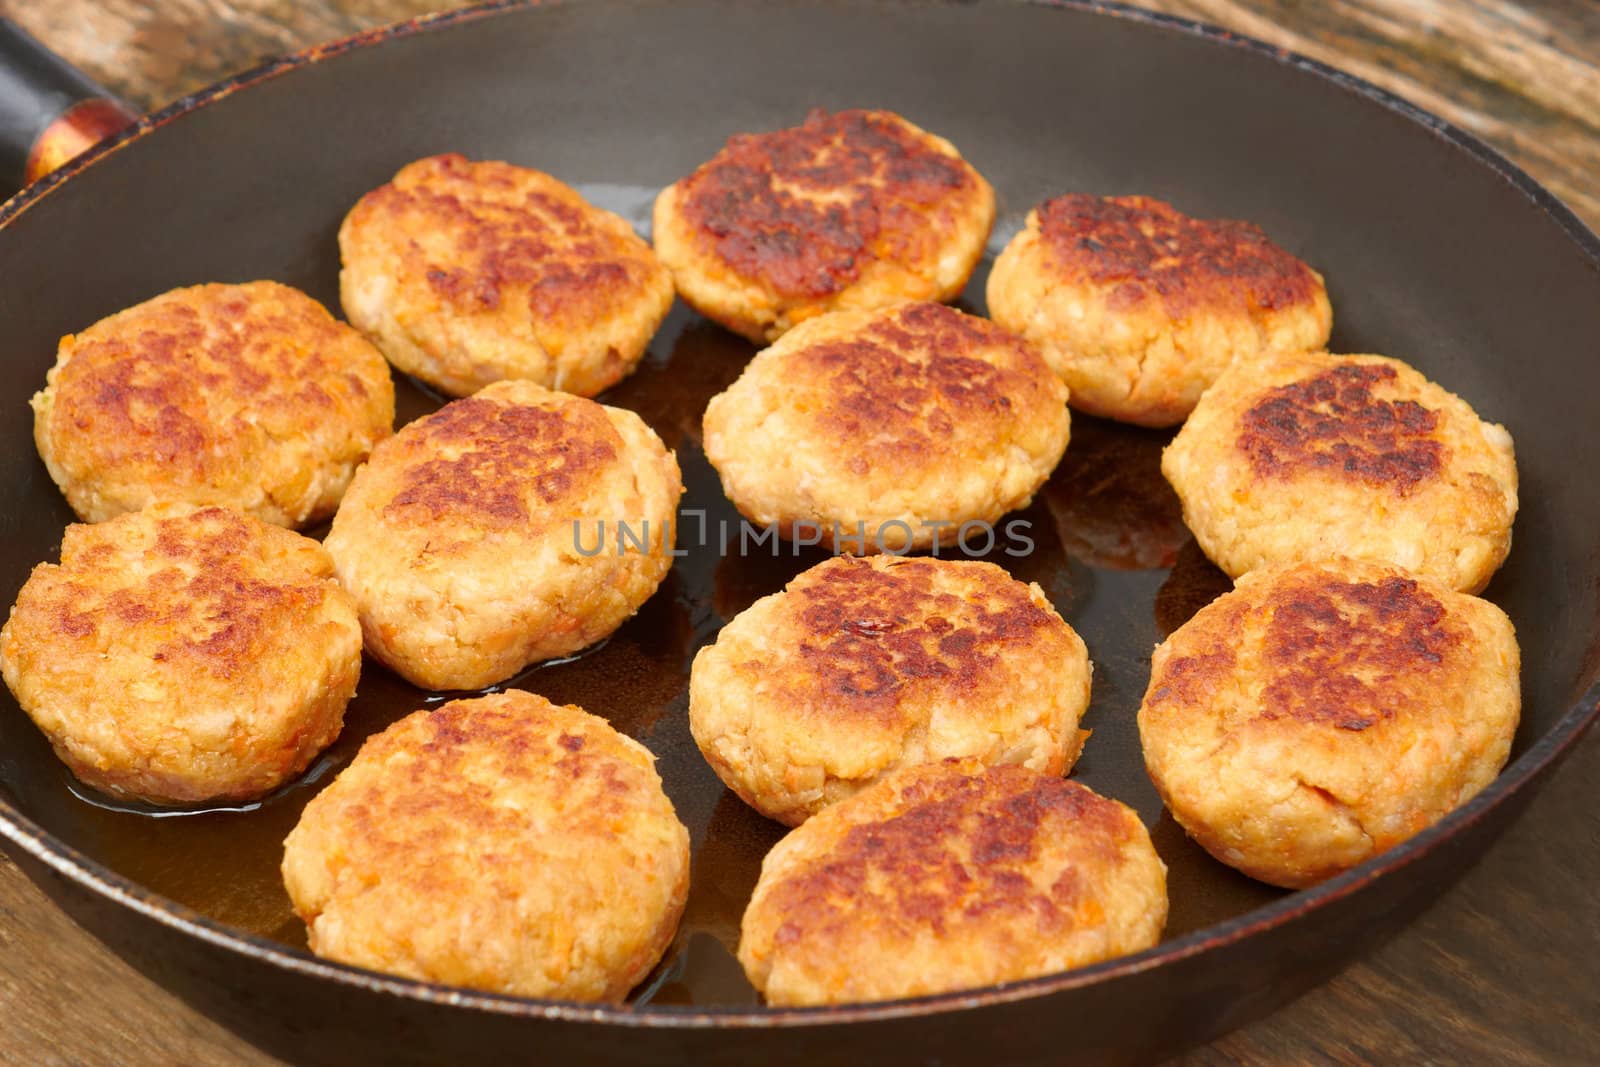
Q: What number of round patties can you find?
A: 12